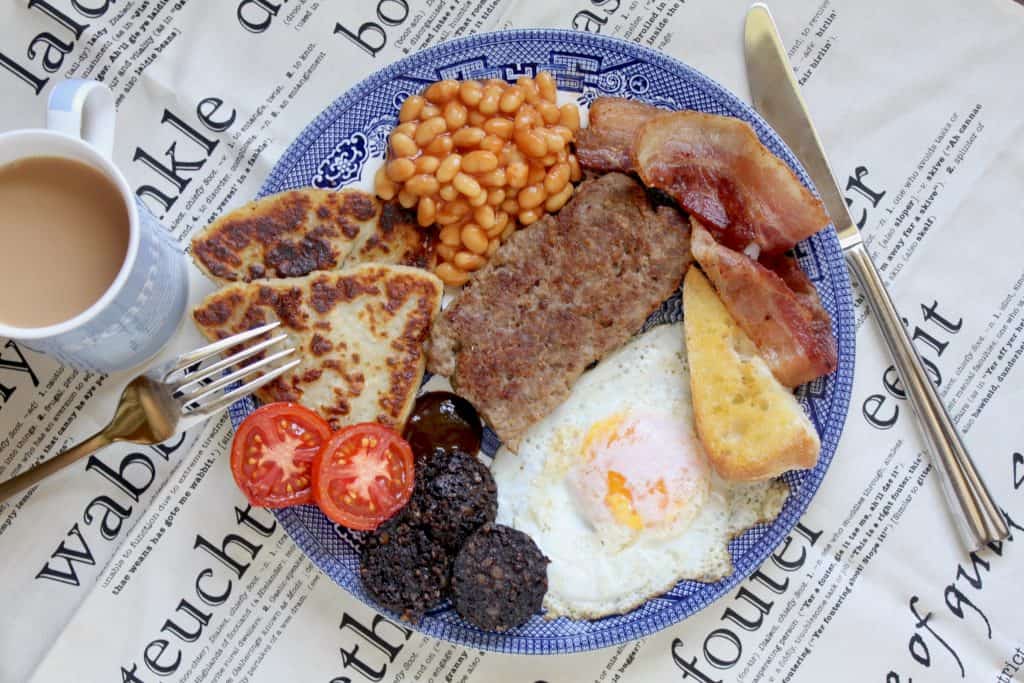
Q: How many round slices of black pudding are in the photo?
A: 3